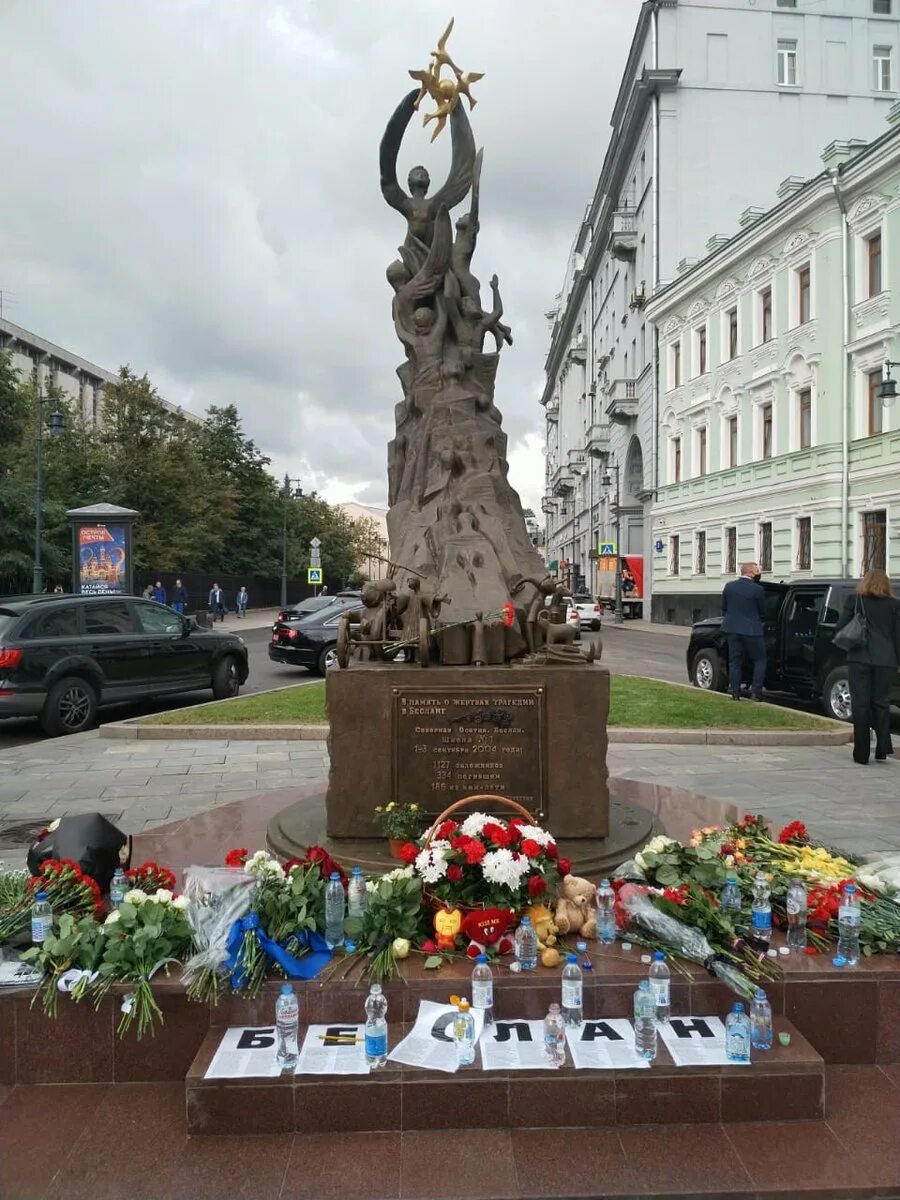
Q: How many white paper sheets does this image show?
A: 6